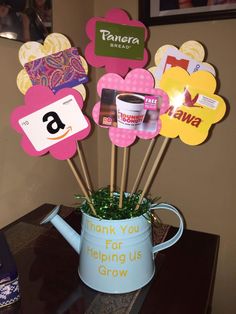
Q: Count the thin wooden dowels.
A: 6